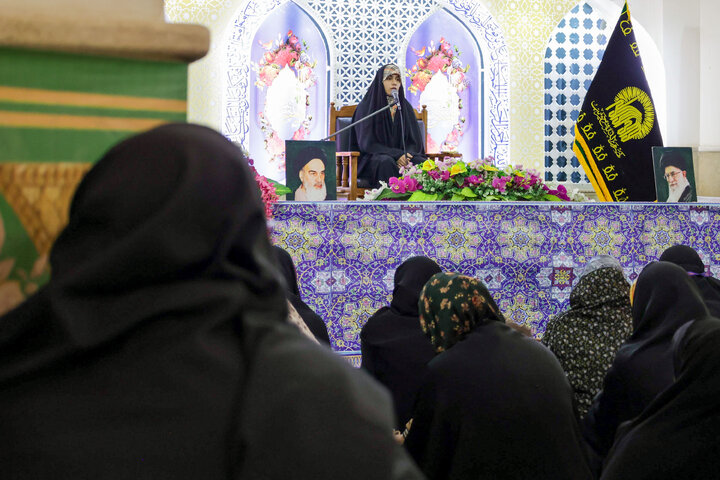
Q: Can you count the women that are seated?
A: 9